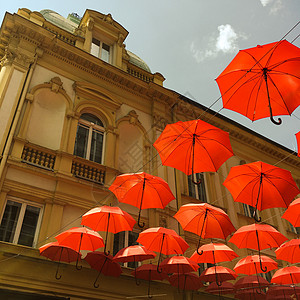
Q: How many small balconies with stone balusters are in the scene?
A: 2